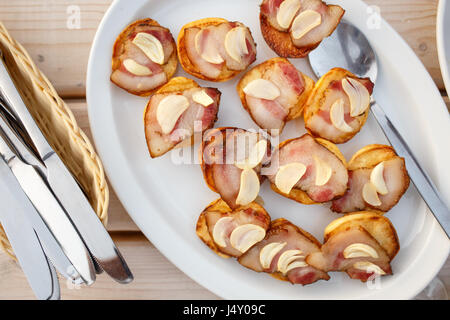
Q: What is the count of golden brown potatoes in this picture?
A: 12